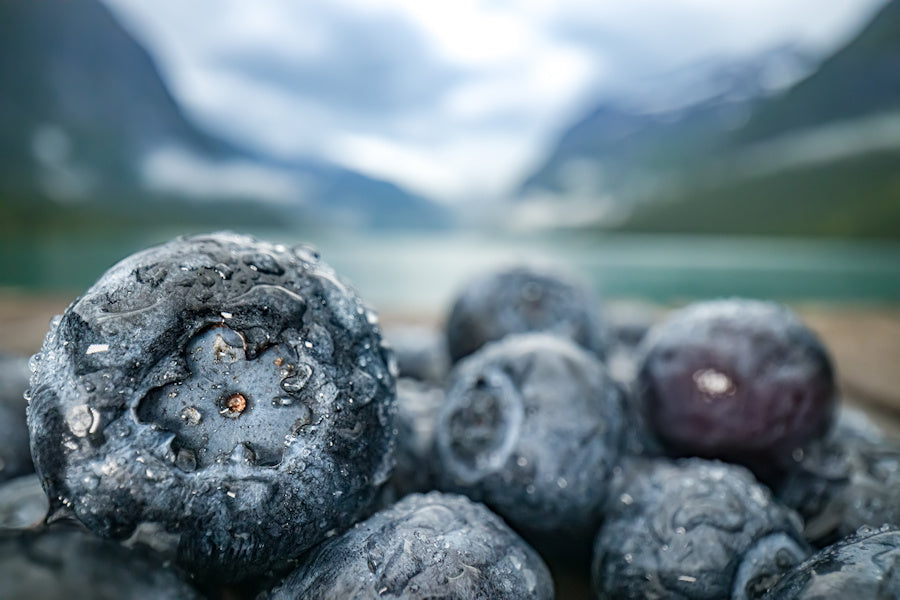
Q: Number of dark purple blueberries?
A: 1